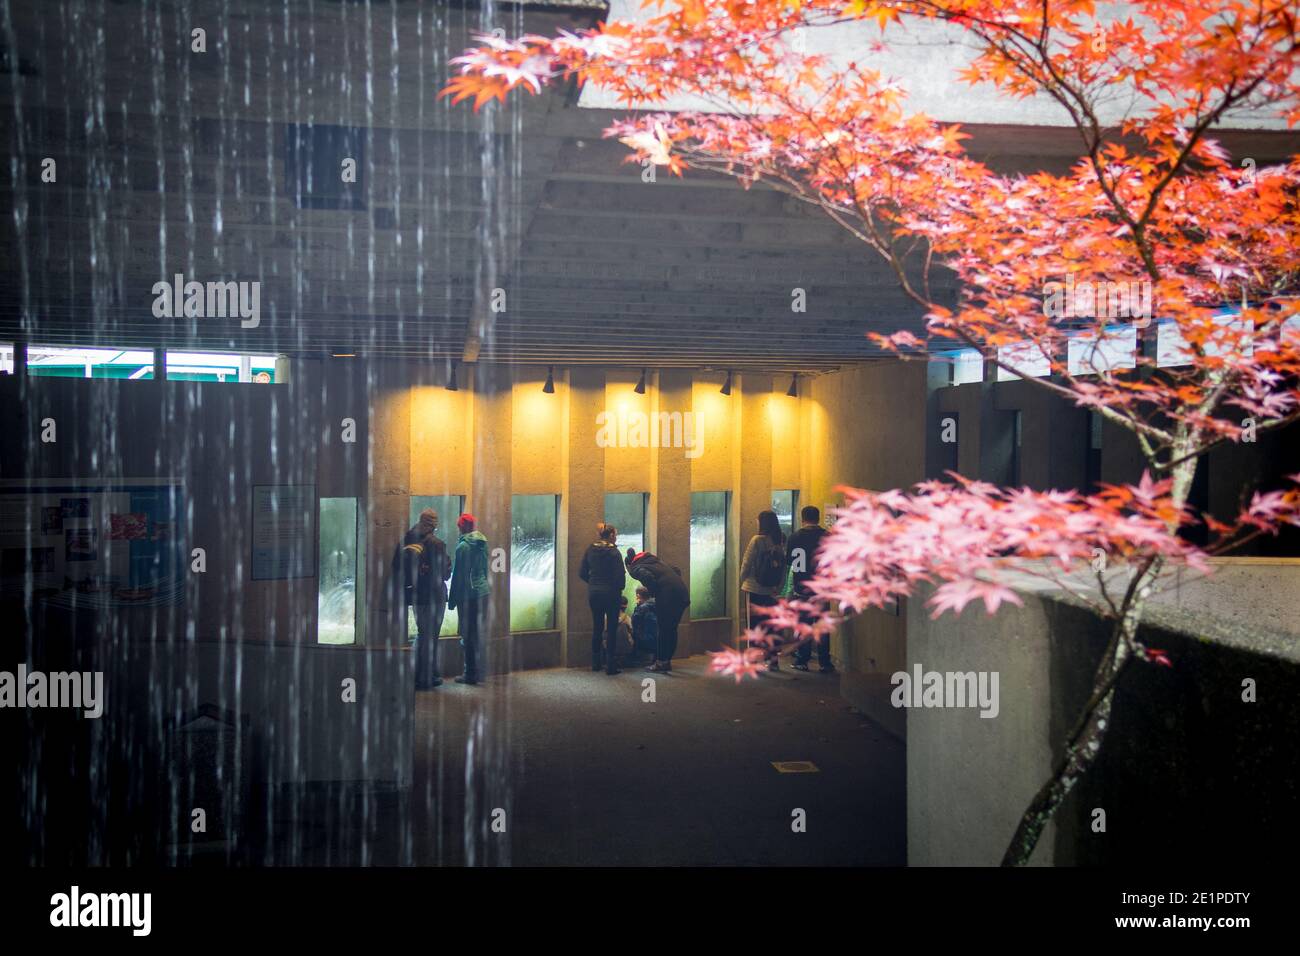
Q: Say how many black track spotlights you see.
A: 5